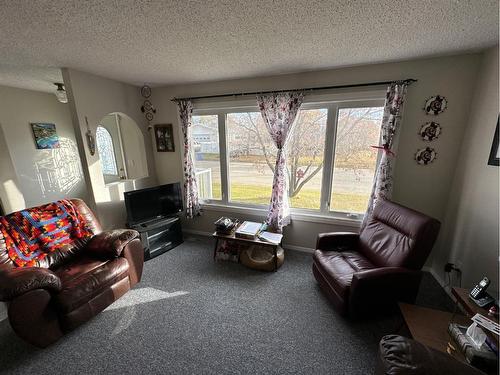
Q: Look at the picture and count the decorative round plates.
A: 3